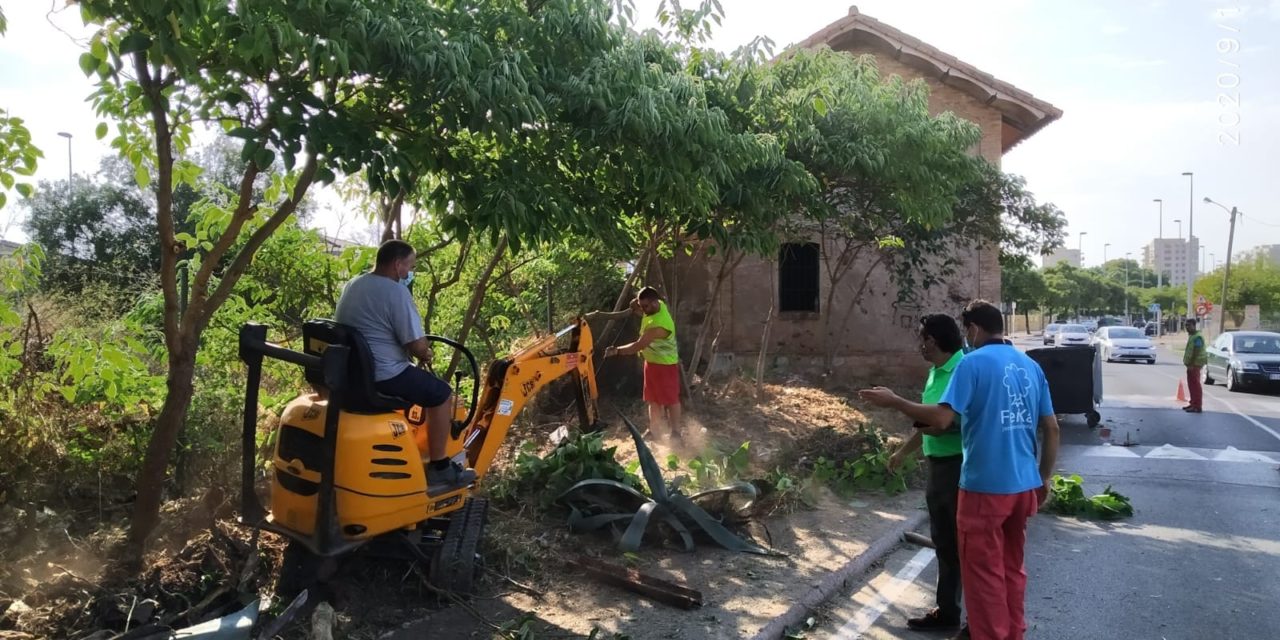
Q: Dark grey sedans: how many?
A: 1